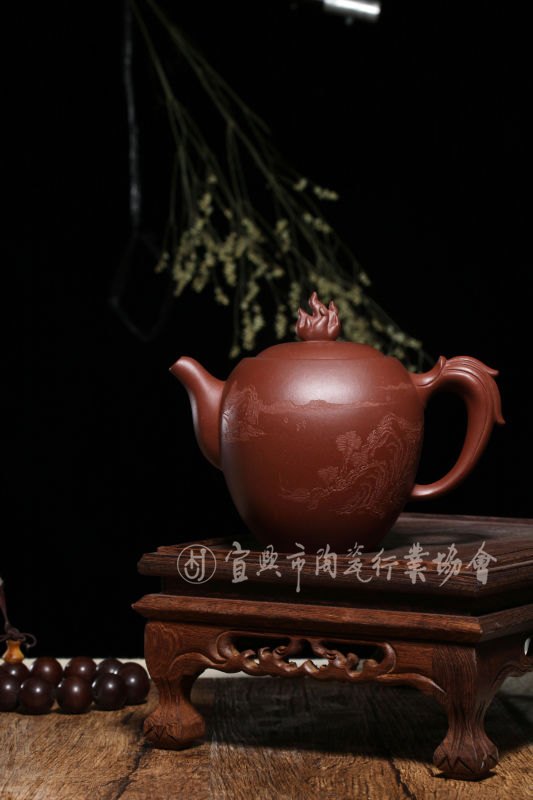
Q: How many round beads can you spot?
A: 9